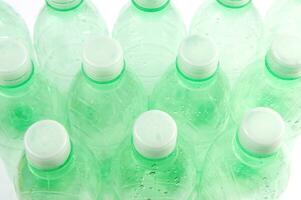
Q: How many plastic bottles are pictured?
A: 12